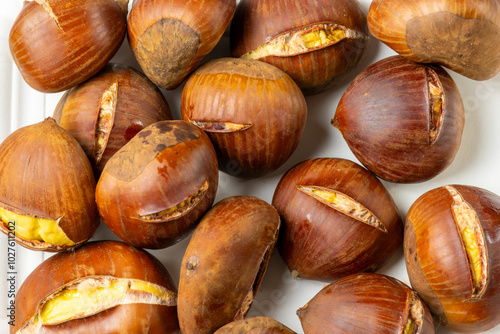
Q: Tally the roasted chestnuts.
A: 15